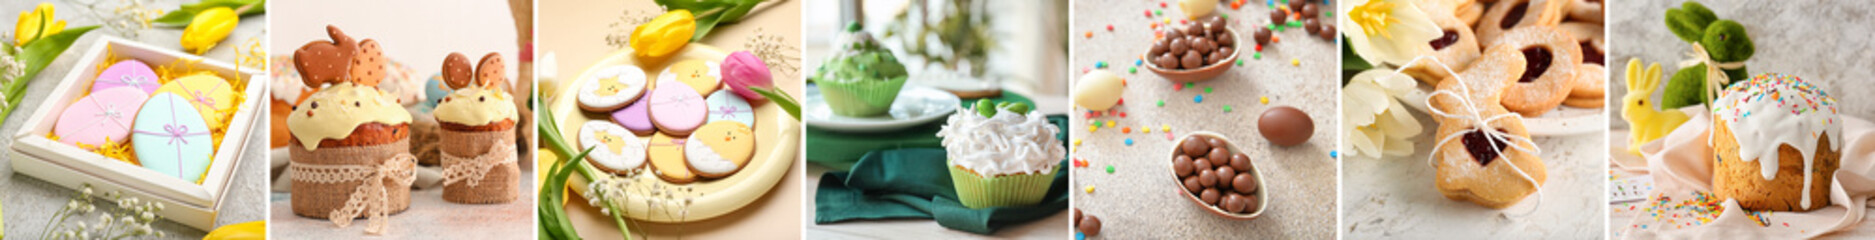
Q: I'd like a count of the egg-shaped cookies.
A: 15